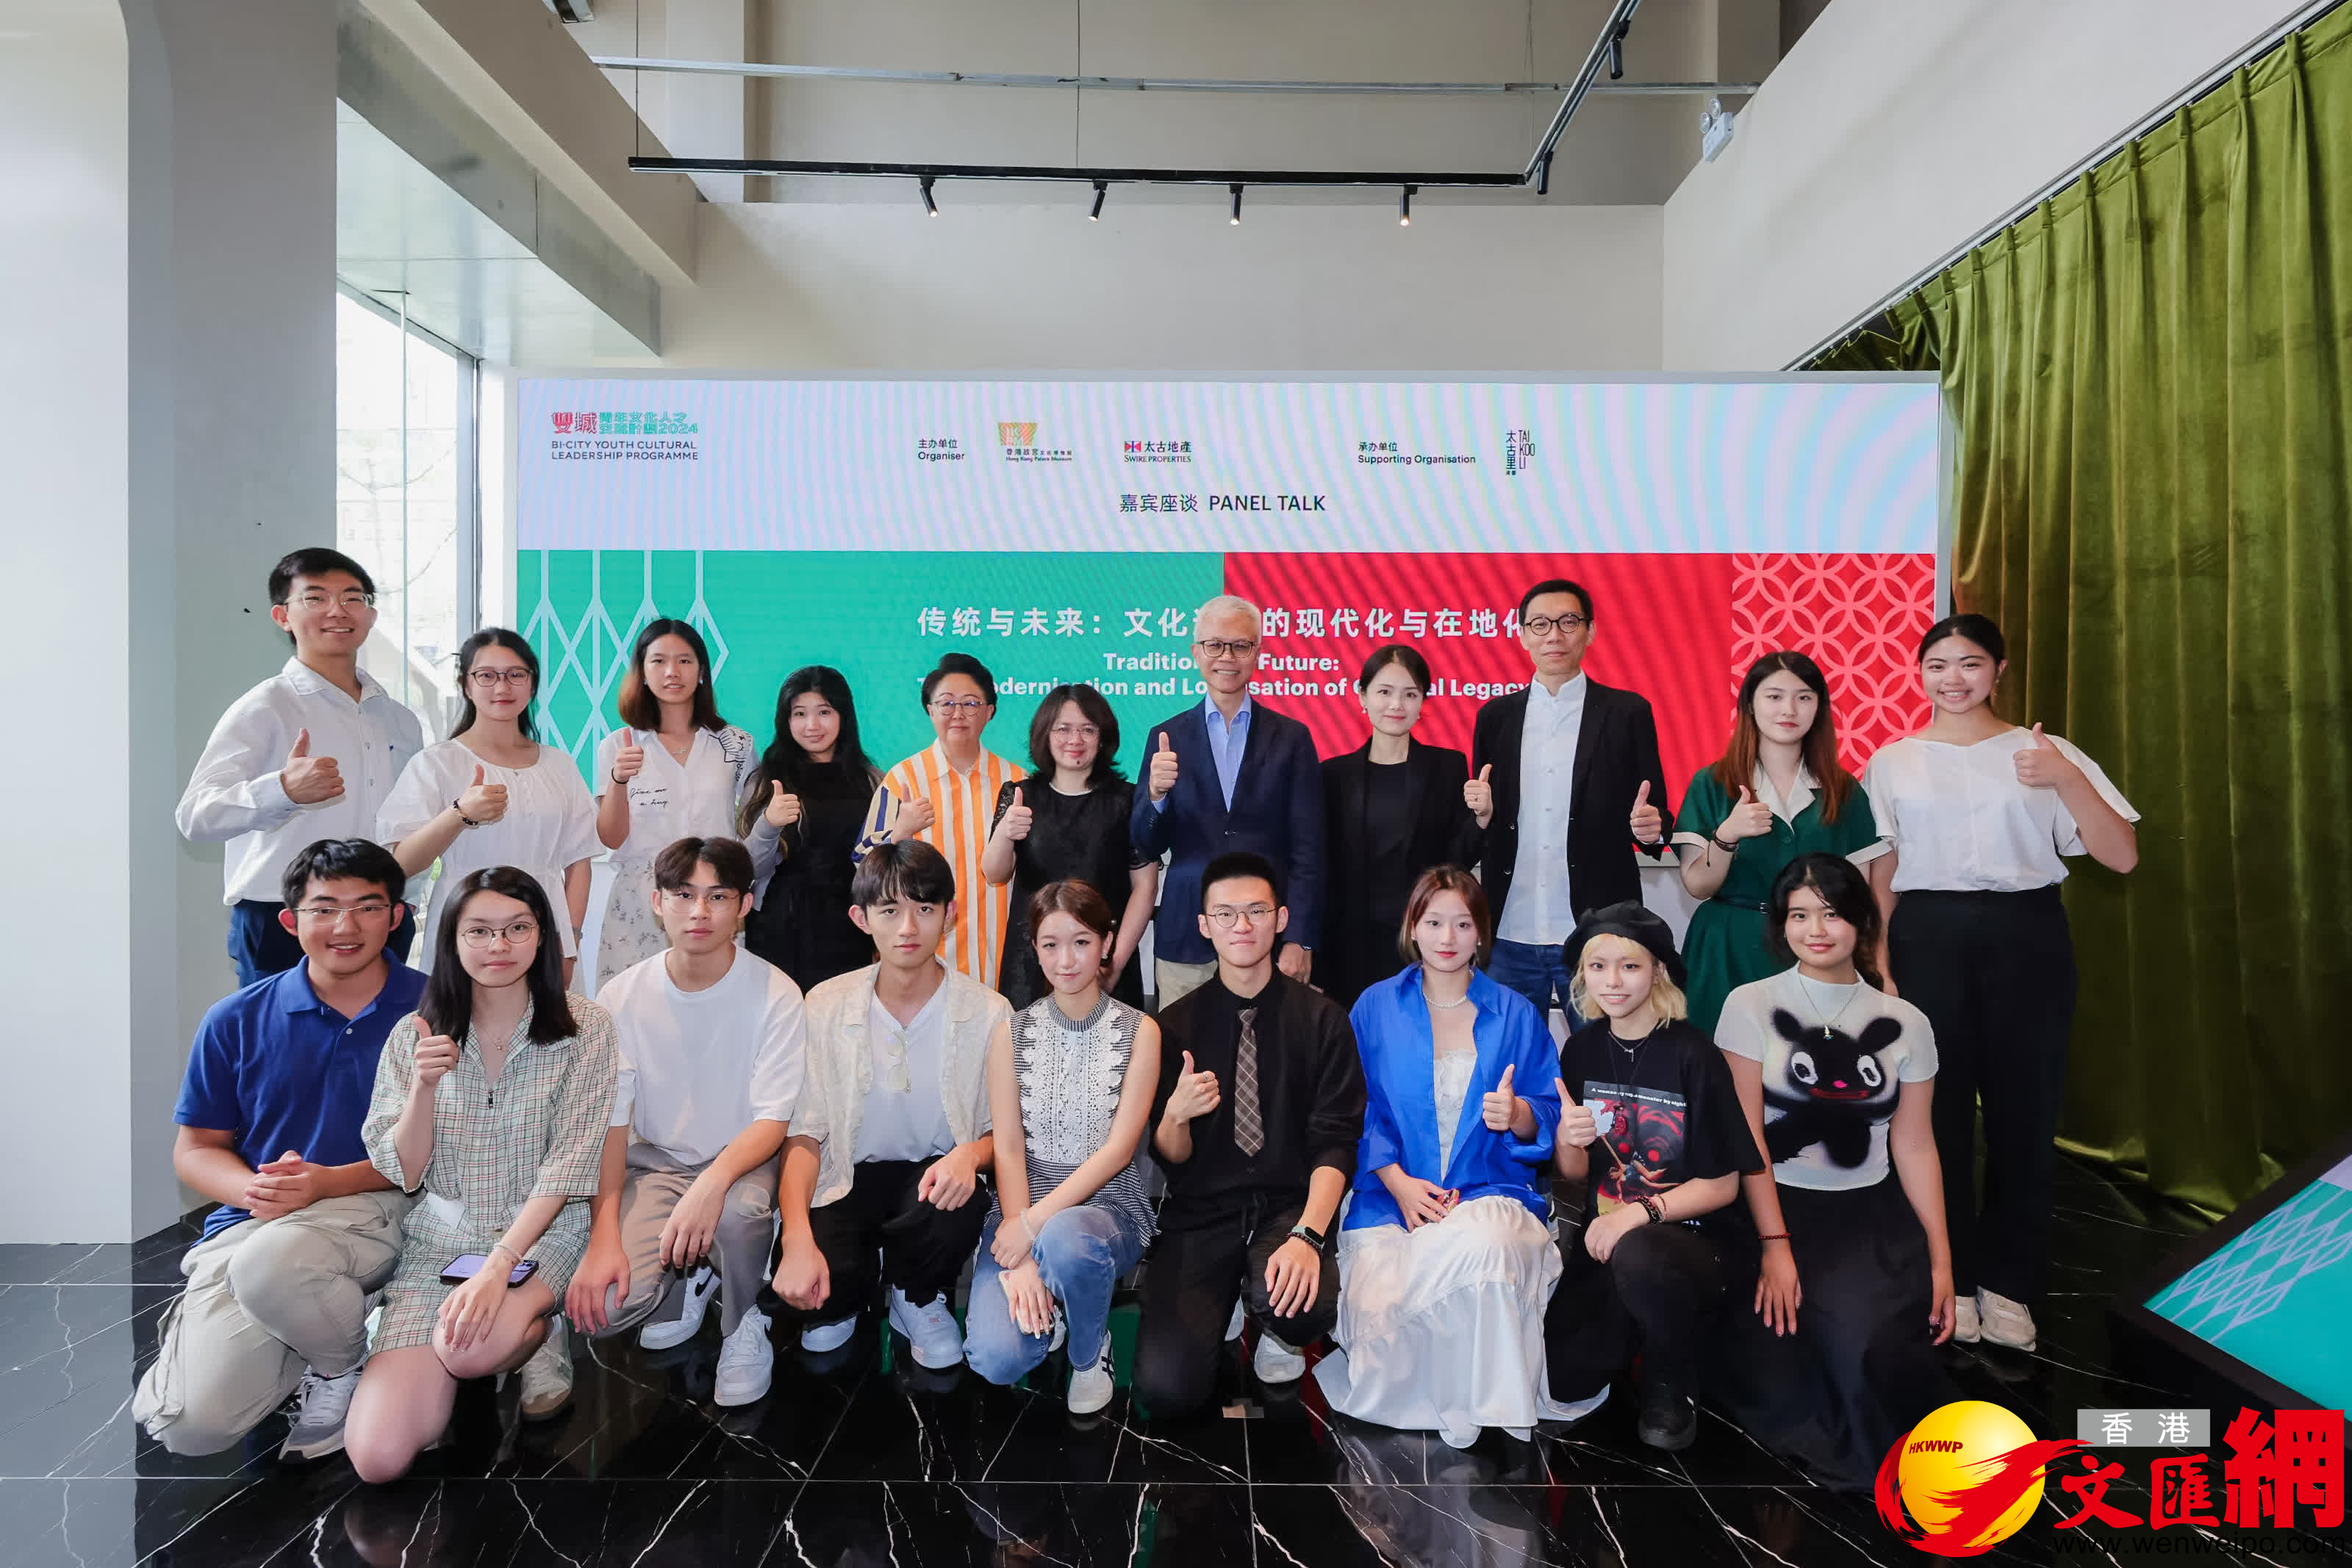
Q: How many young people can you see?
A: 15